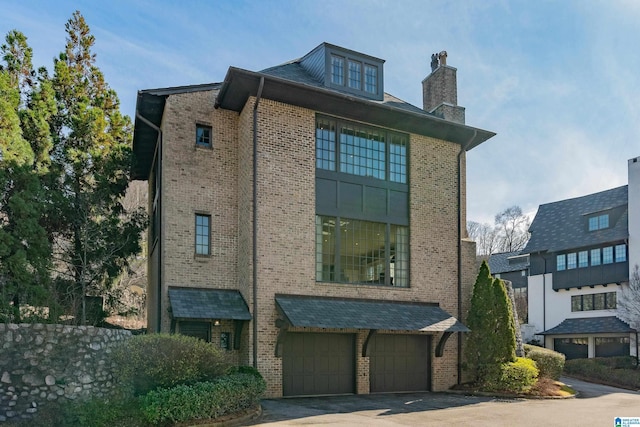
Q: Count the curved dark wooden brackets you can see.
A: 5